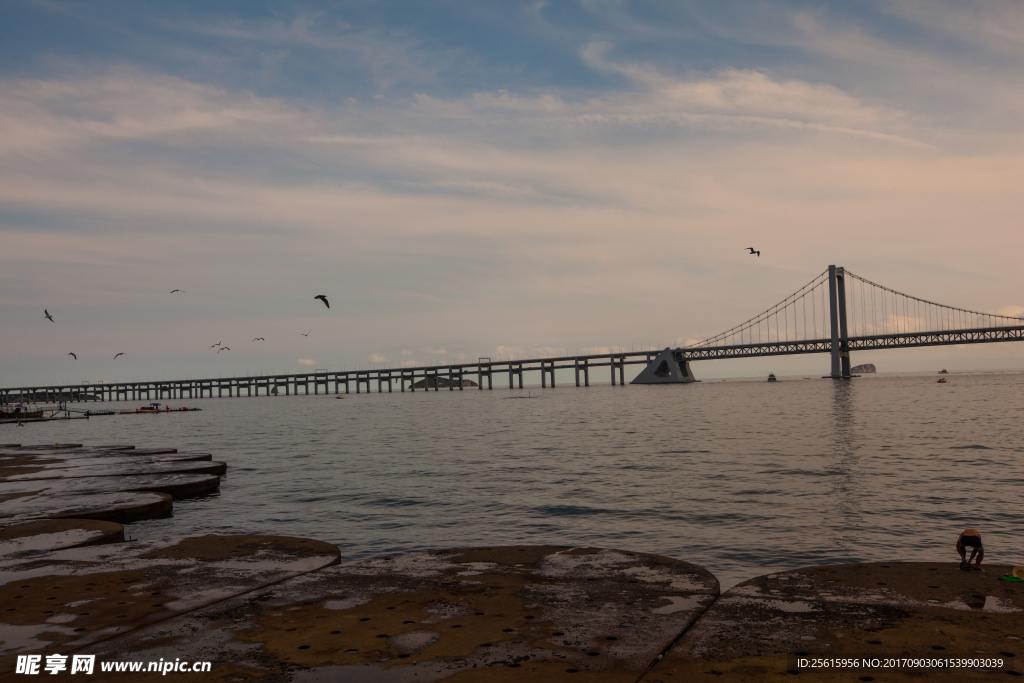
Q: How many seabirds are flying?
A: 10